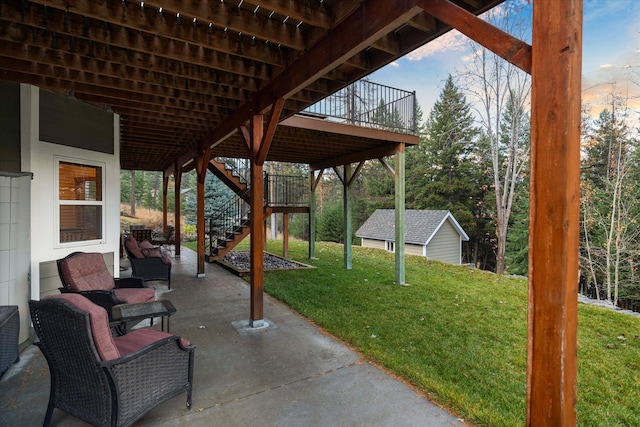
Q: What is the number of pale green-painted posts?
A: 3